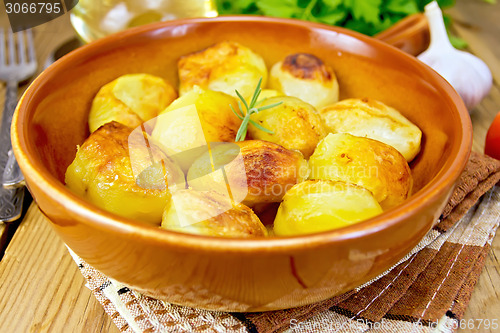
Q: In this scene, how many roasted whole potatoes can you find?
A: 11